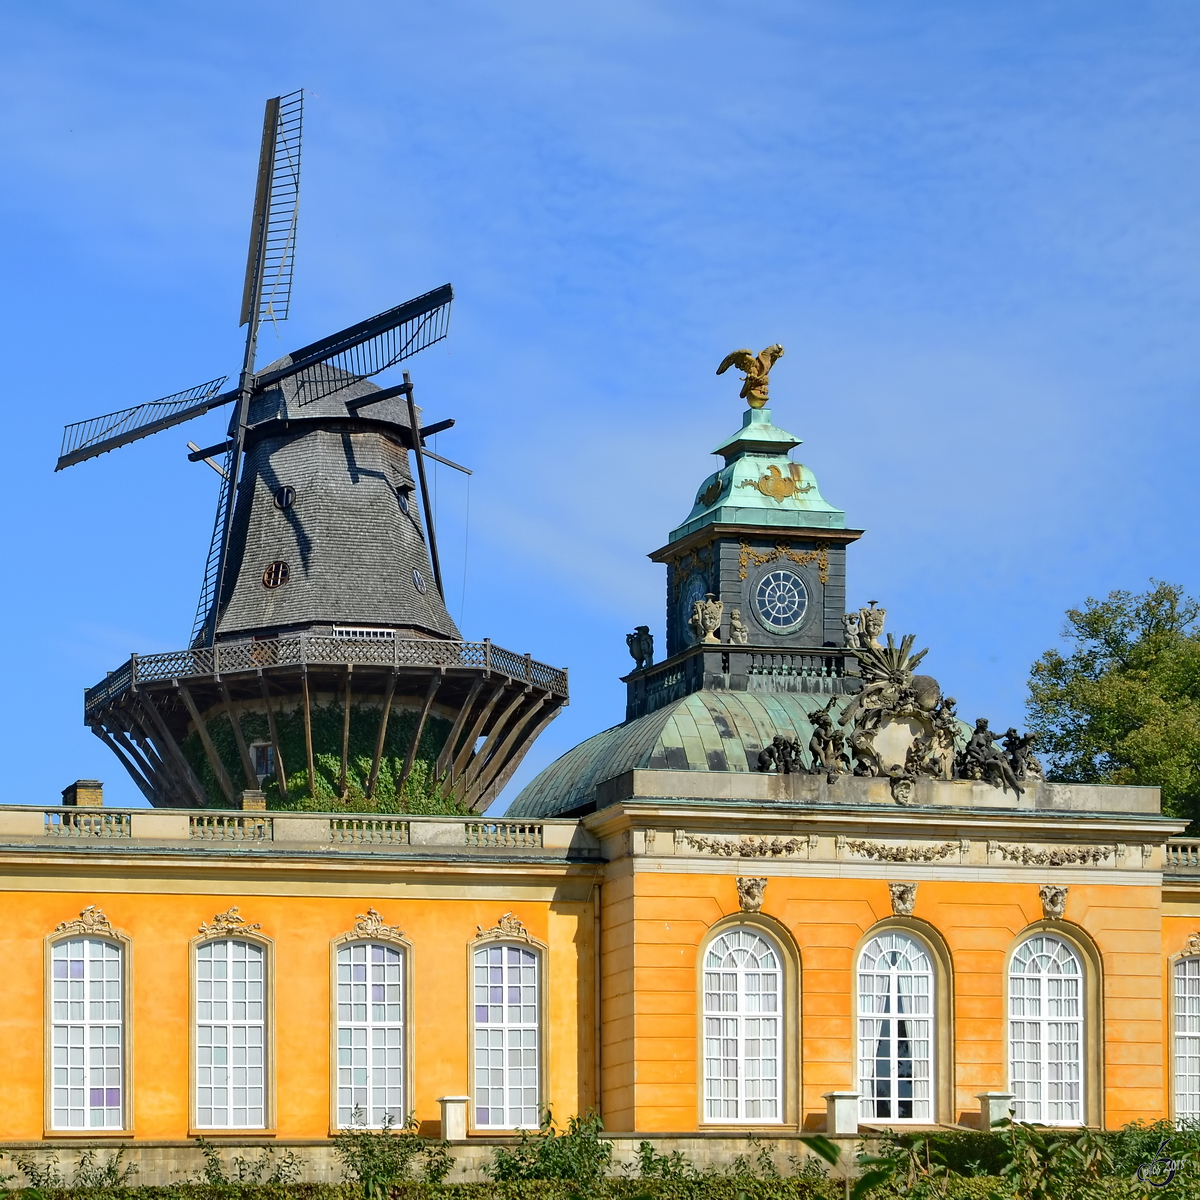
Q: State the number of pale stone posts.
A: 3